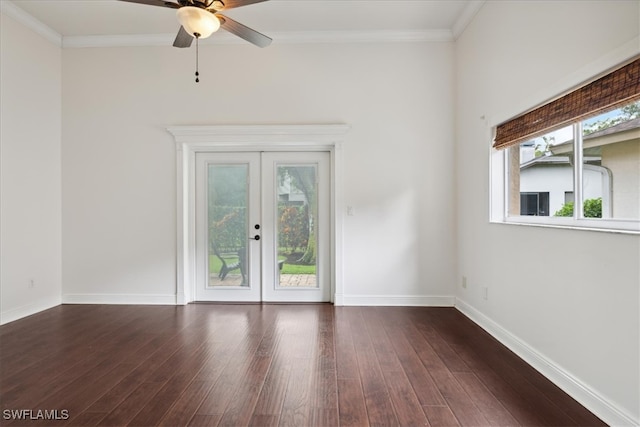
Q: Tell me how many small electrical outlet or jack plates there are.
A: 3